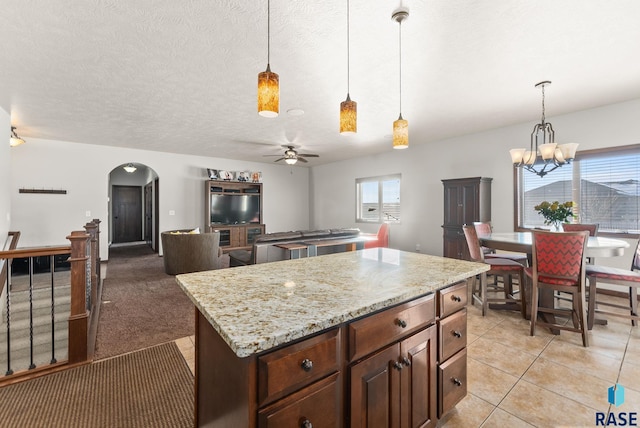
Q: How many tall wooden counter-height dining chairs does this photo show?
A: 5